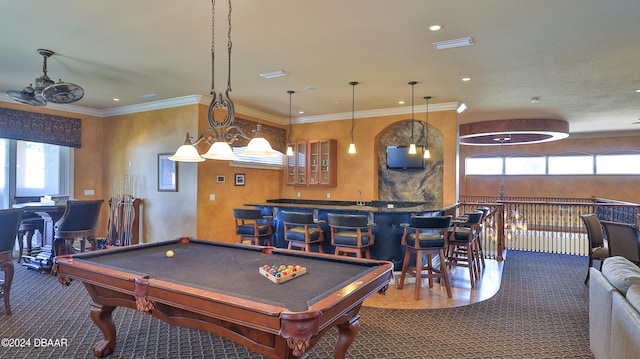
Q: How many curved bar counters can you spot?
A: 1